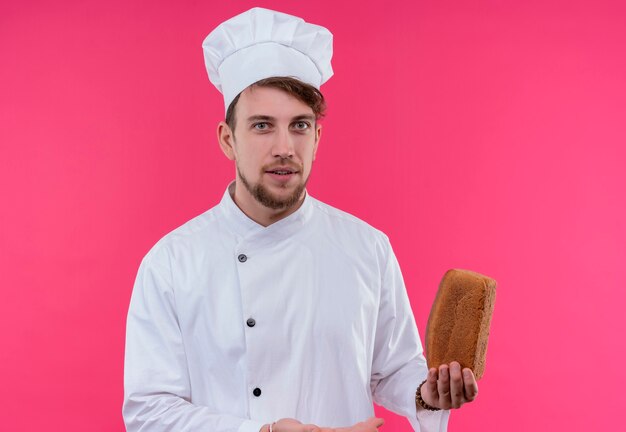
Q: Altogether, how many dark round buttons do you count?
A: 3